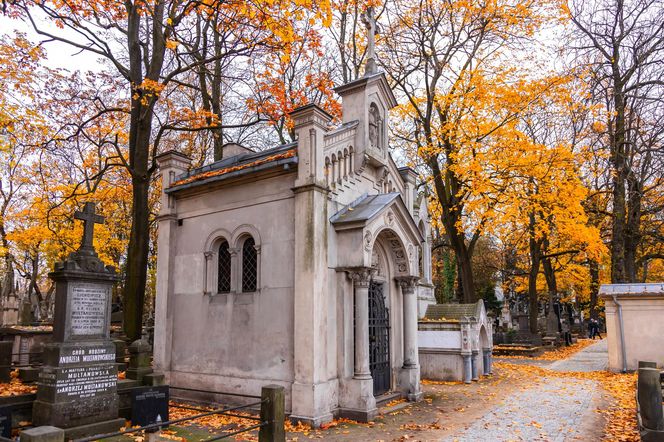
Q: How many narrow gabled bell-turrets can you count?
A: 1